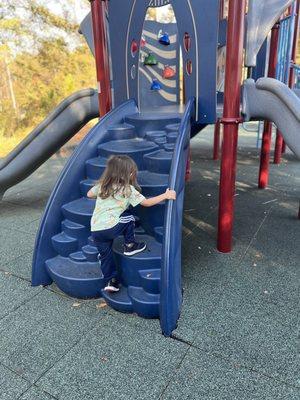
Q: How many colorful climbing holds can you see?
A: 5